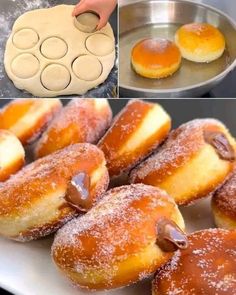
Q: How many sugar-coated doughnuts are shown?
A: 9